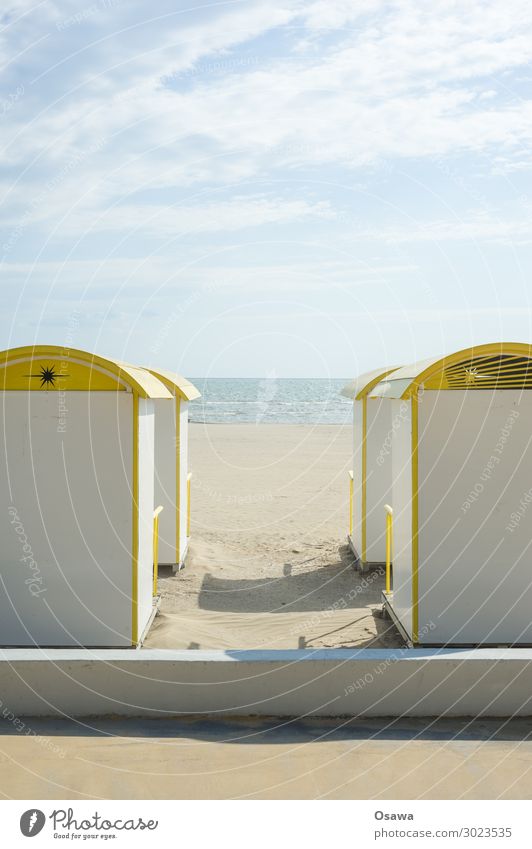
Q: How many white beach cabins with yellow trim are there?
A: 4